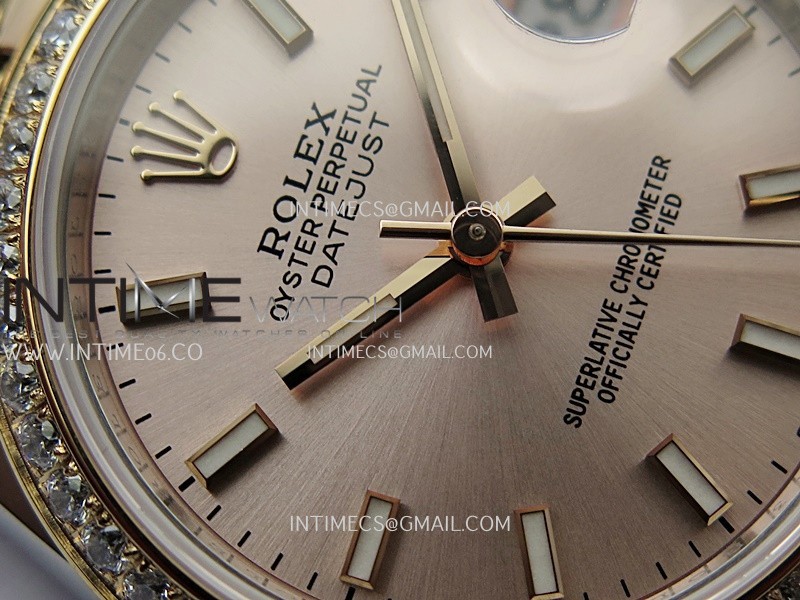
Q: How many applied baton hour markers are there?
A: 9